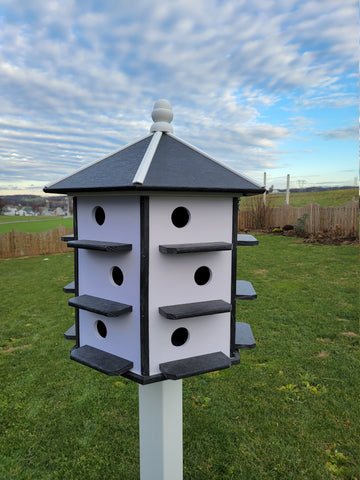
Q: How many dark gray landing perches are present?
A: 12